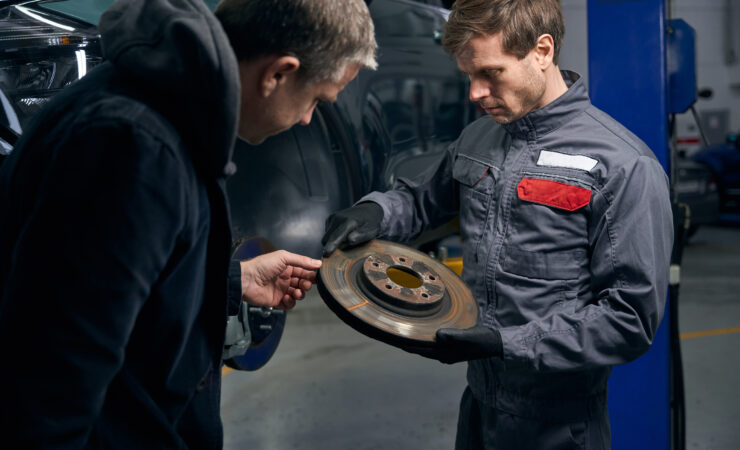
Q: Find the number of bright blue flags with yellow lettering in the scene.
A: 0